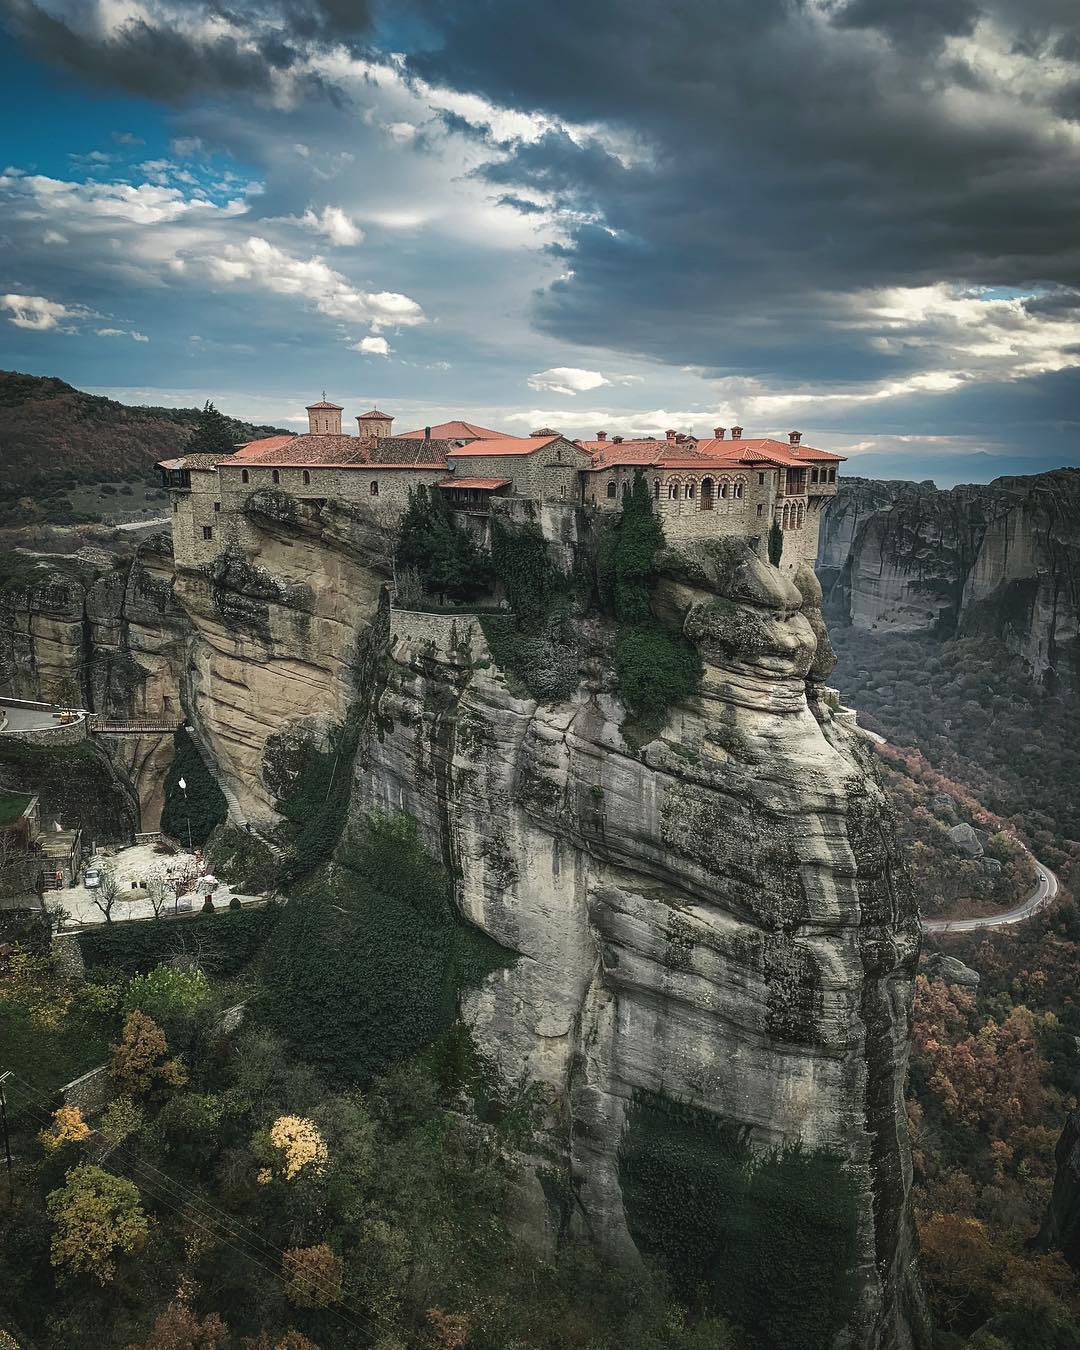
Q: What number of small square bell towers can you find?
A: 2